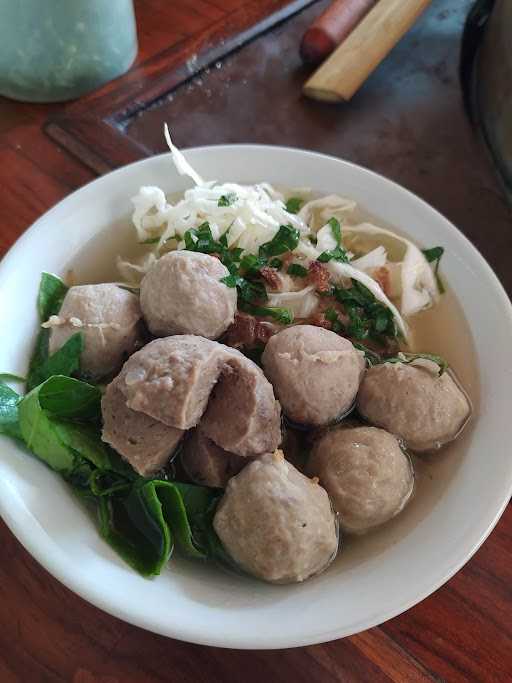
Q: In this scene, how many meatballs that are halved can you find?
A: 1